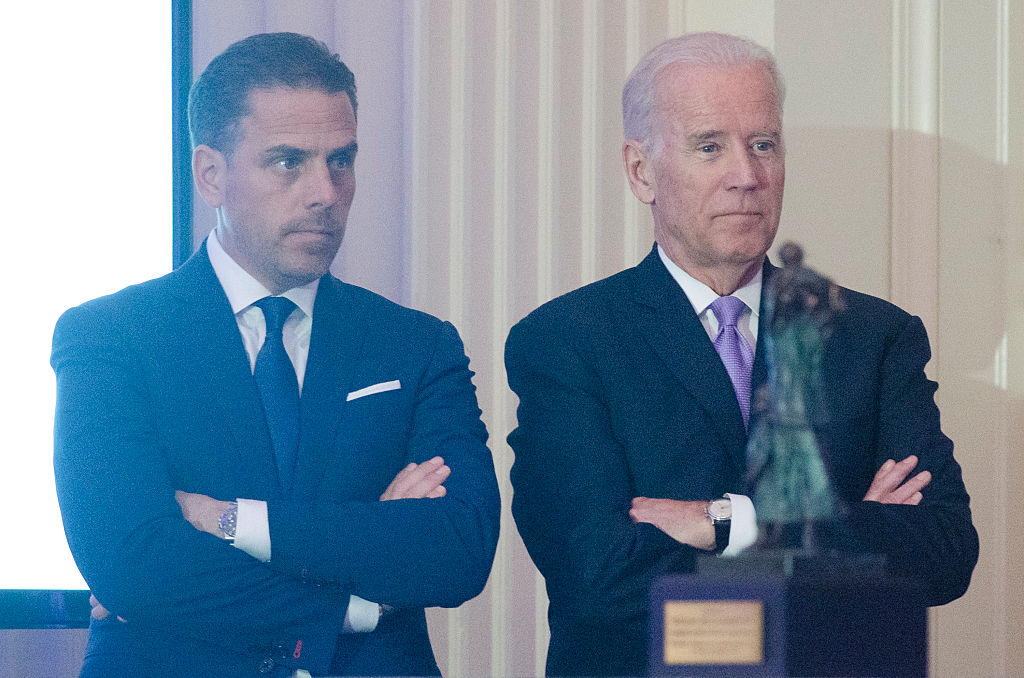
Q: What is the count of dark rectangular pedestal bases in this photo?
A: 1